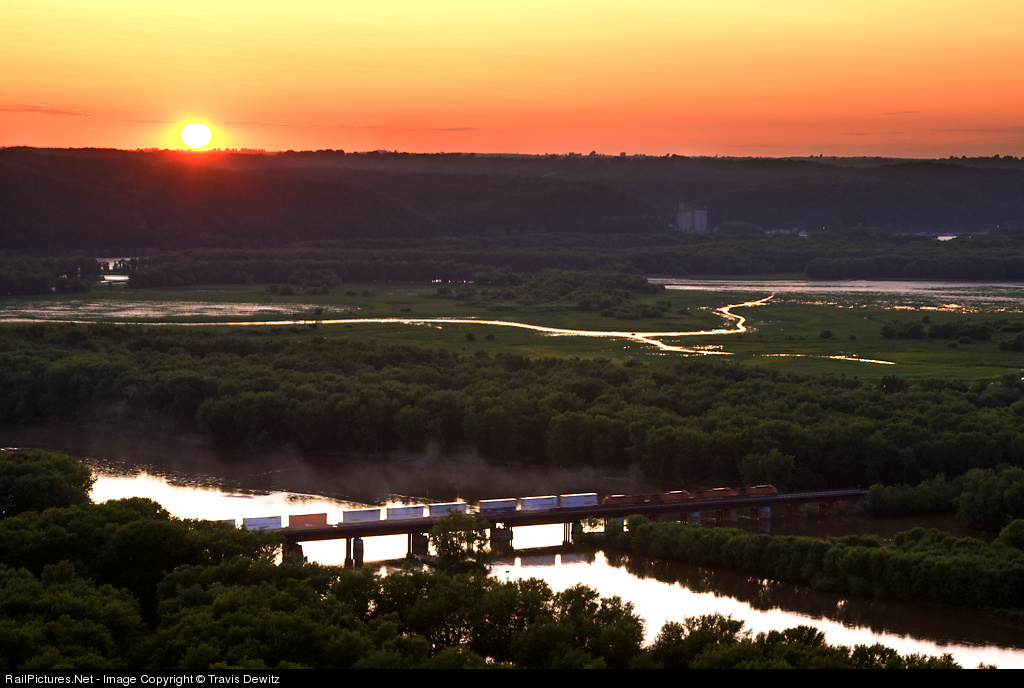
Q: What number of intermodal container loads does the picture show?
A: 9